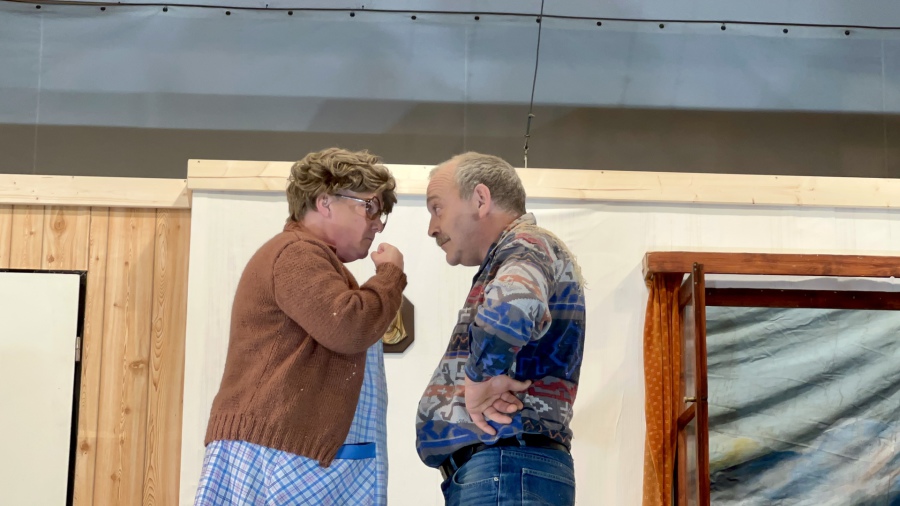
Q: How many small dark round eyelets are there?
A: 14